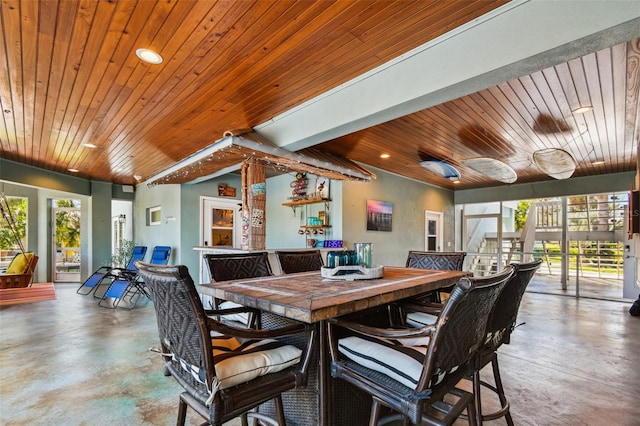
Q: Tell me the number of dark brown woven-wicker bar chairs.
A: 6